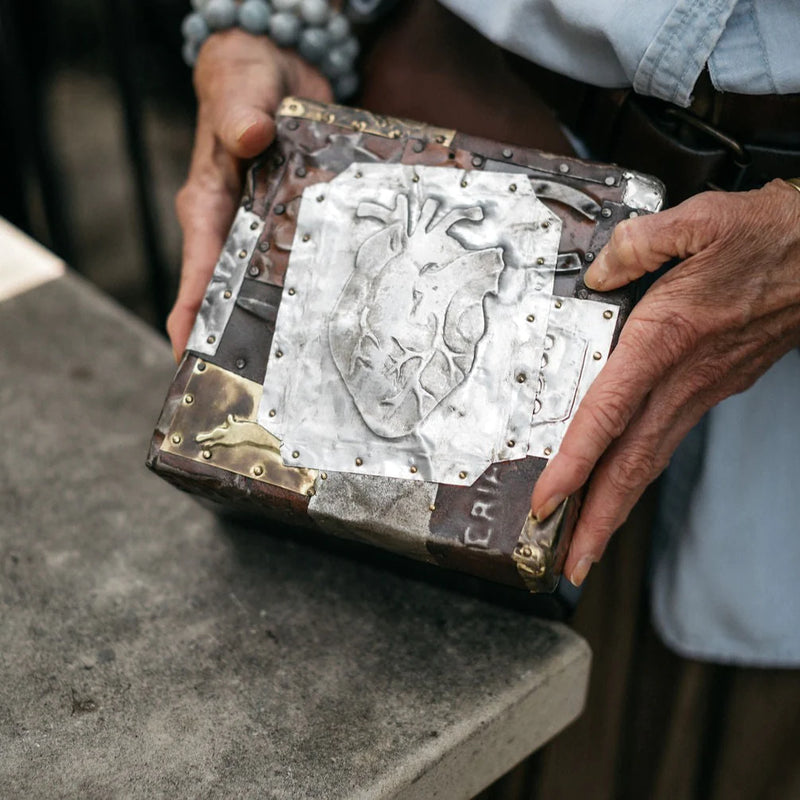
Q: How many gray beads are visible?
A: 13